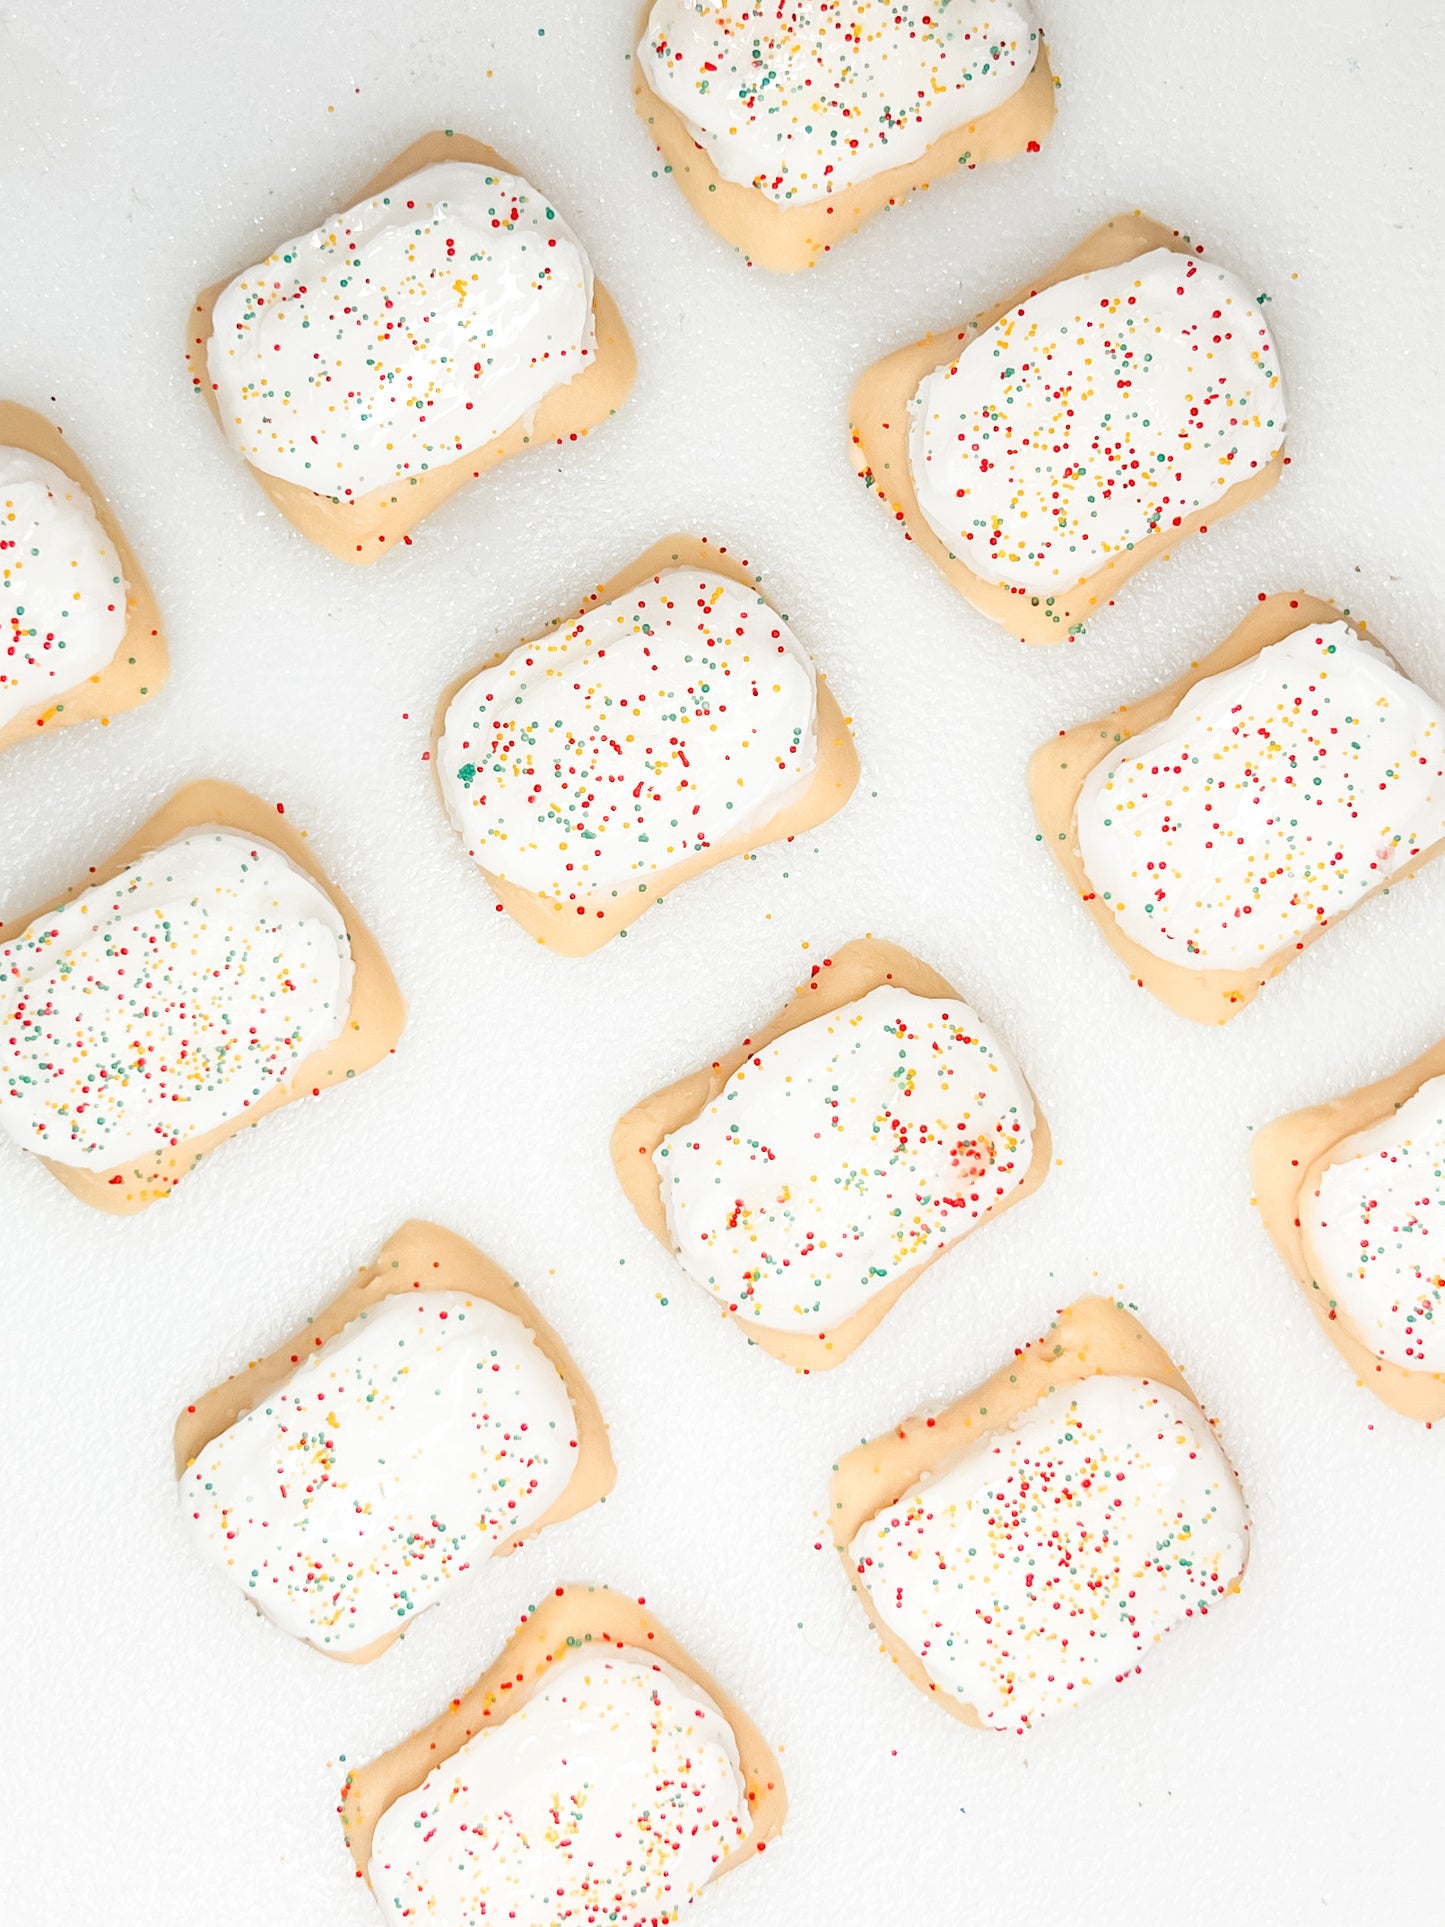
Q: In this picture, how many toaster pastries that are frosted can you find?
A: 12